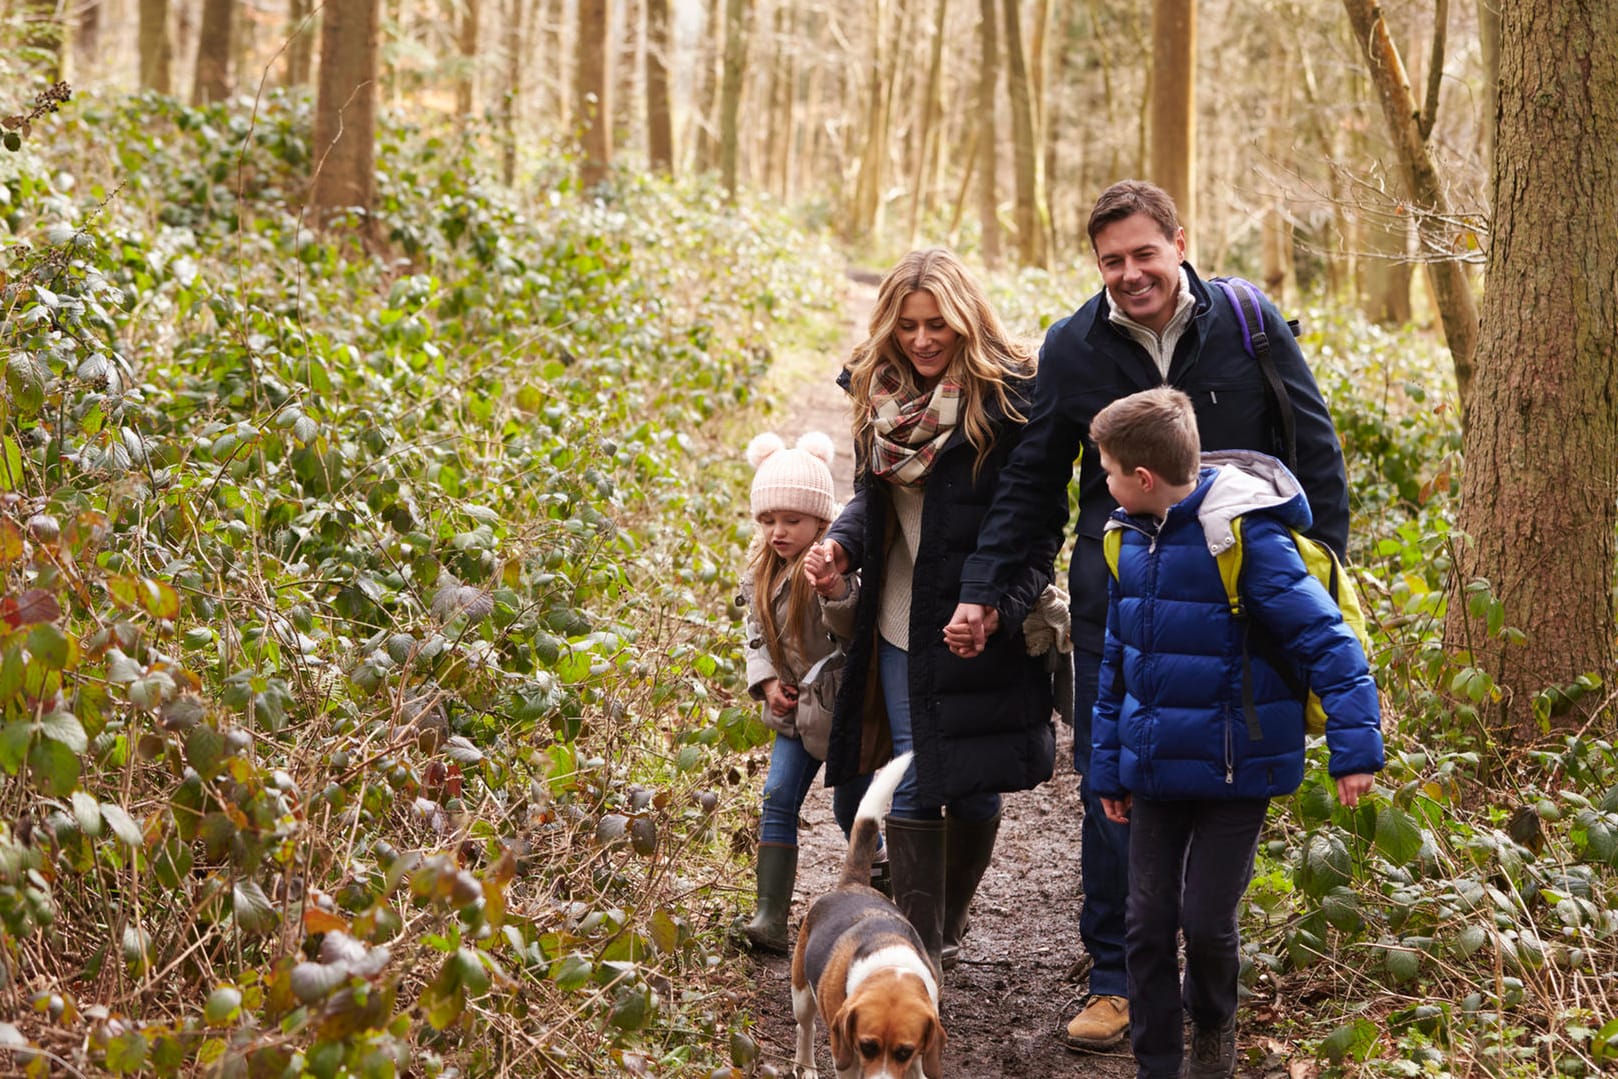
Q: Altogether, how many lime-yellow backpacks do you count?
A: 1